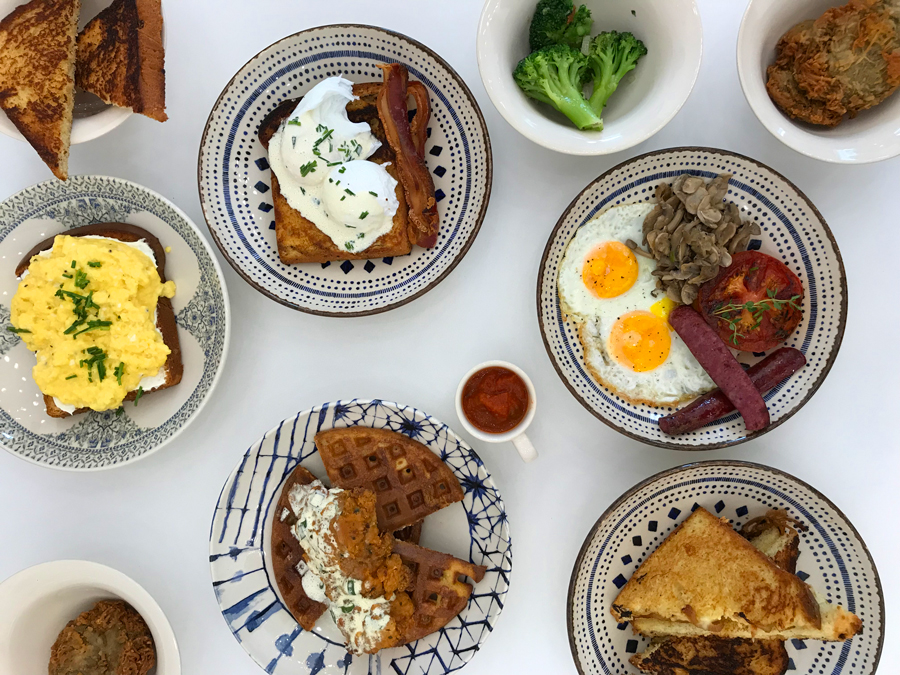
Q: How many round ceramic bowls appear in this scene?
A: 4